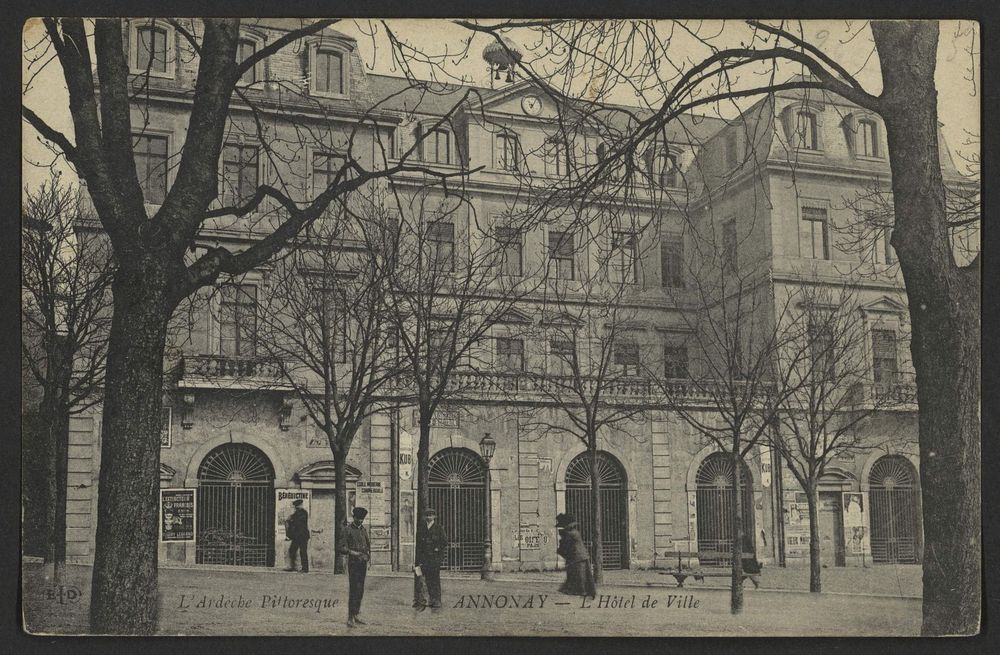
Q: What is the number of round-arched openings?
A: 5